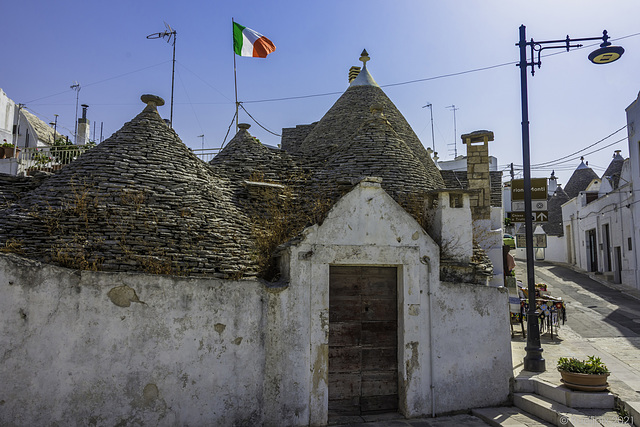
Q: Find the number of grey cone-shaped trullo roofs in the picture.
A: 7